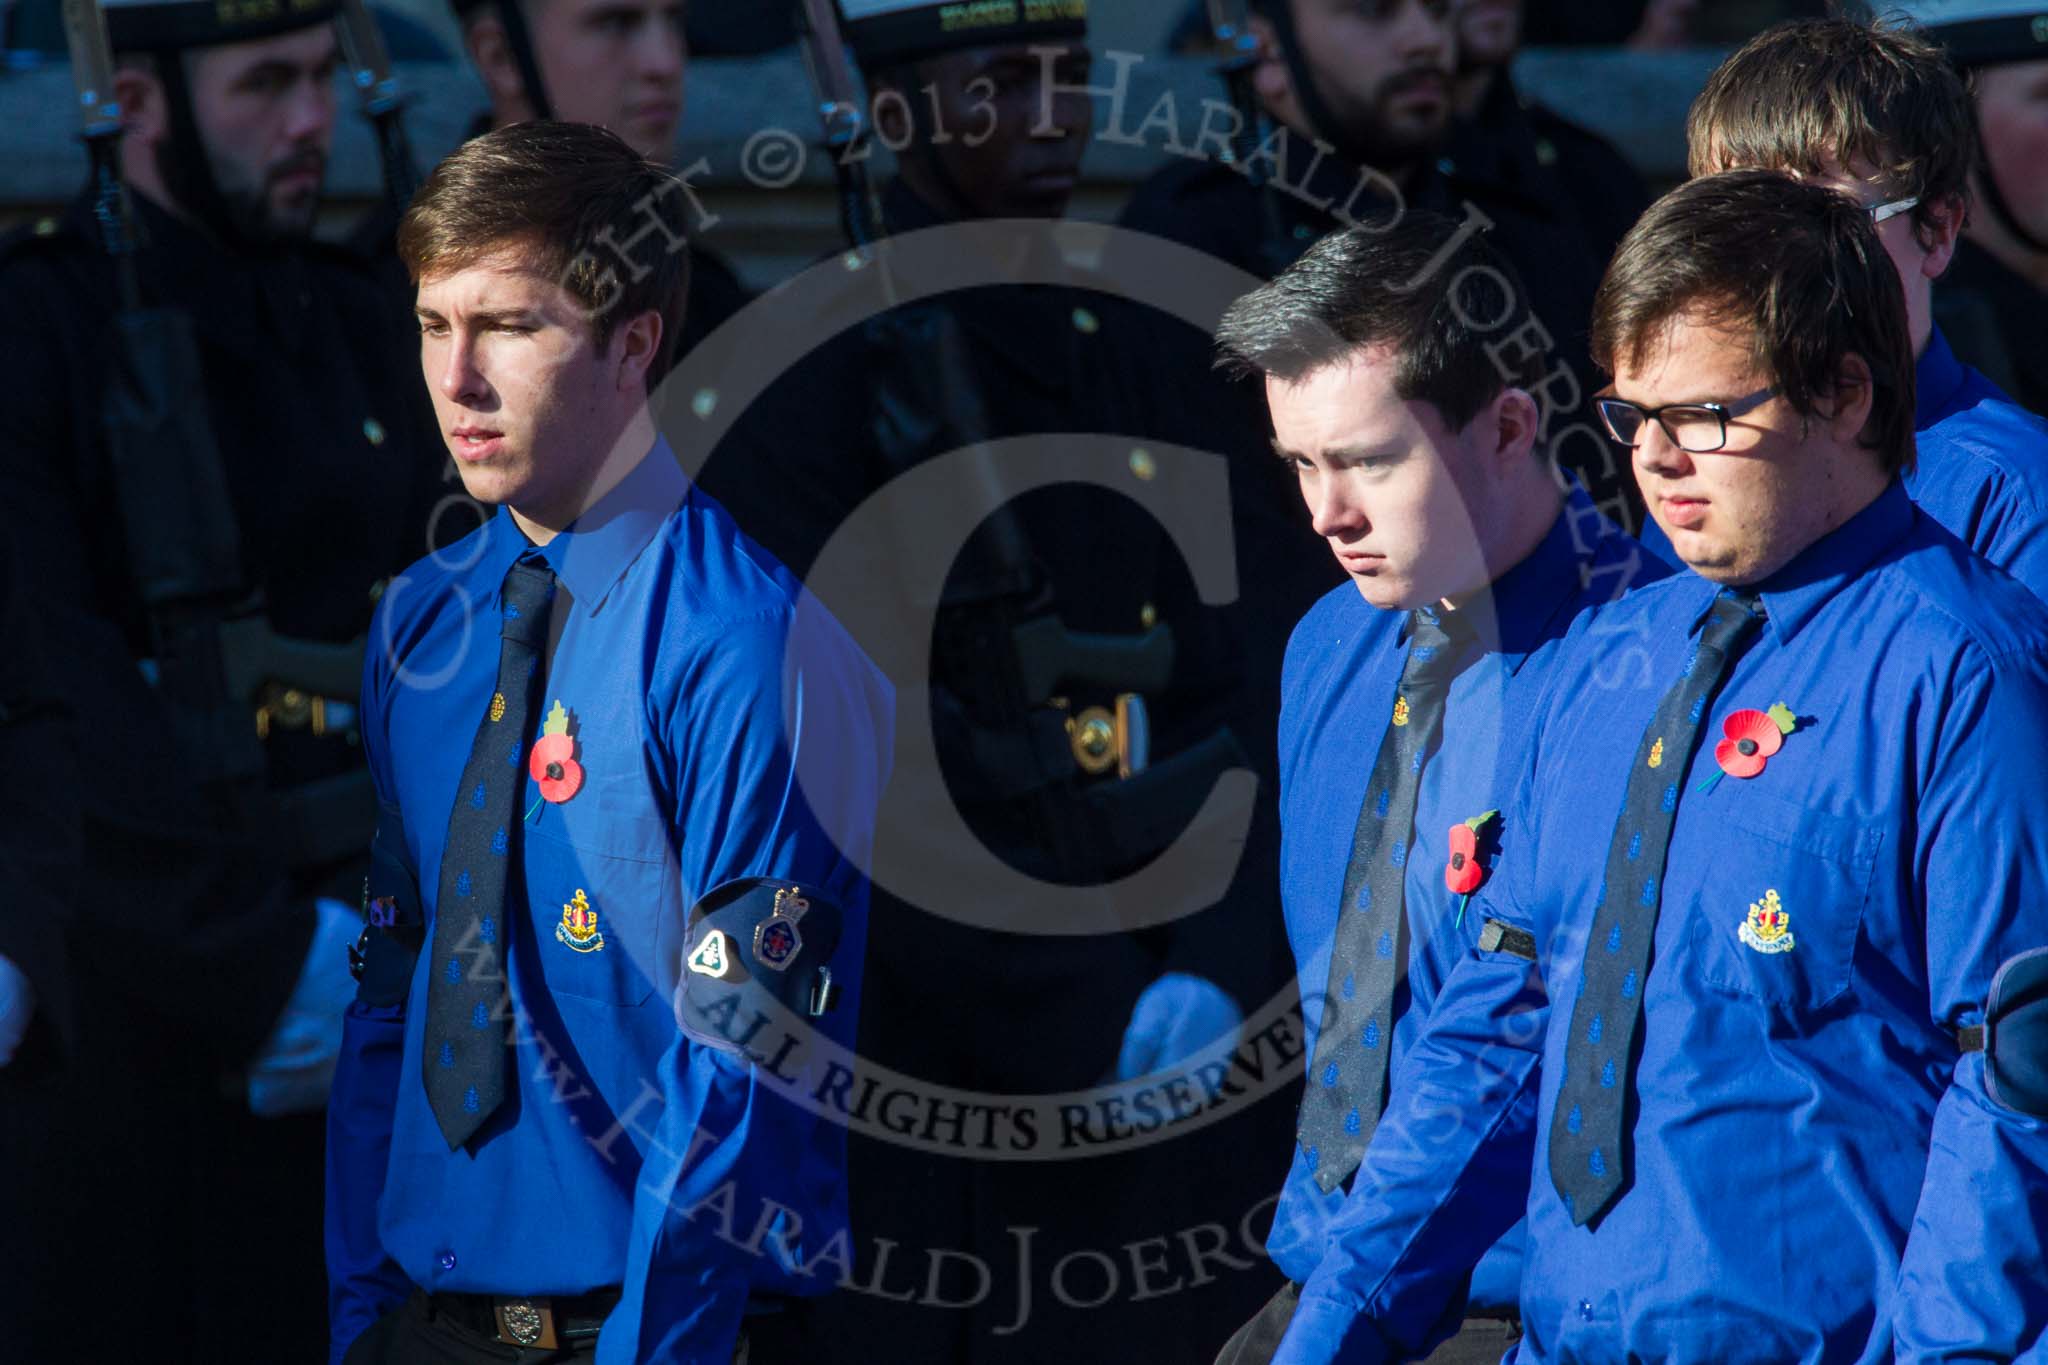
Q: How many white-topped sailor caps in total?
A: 3